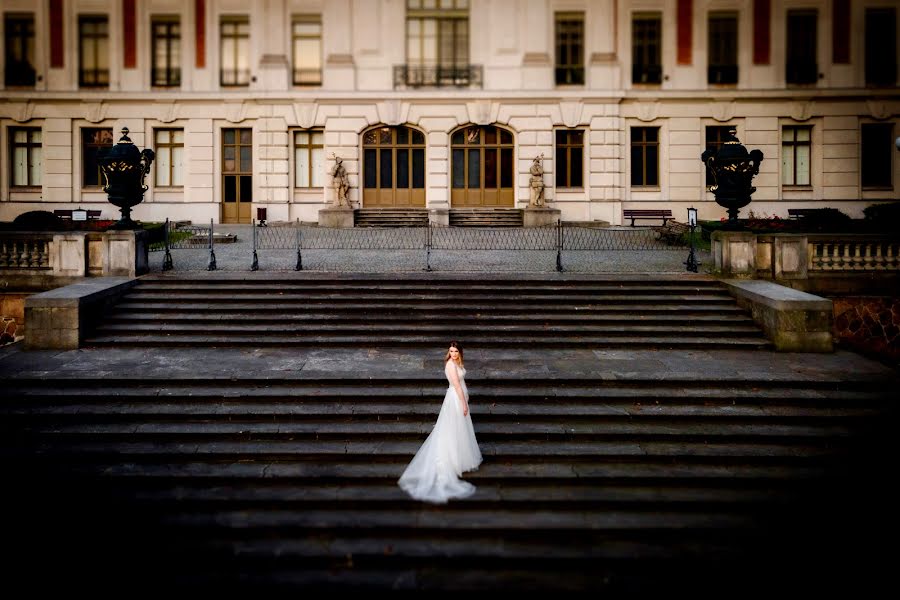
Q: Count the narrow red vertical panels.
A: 6